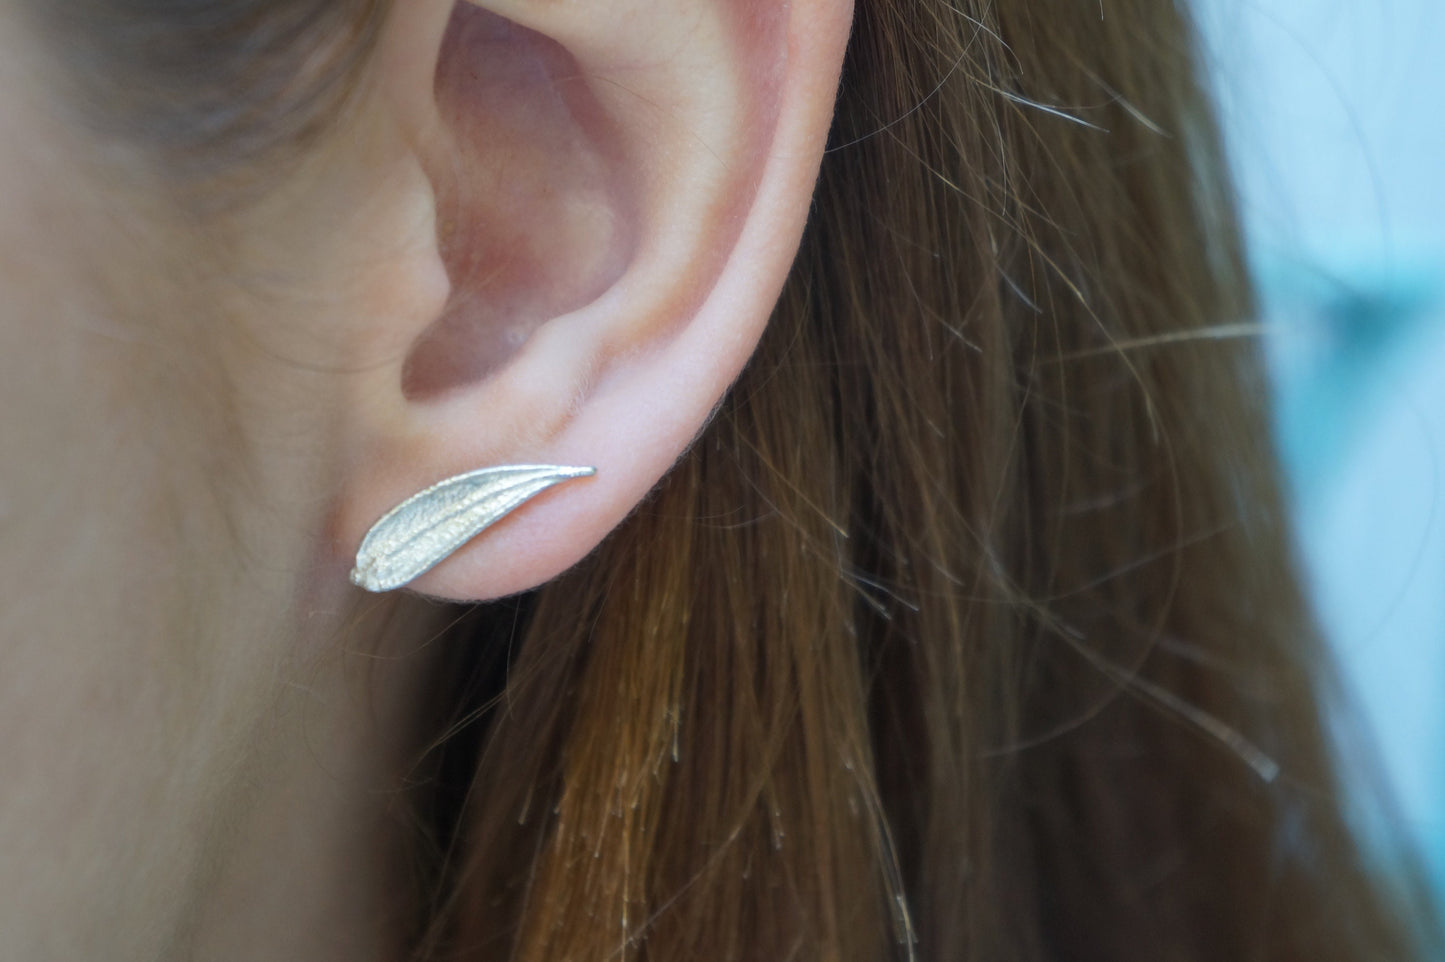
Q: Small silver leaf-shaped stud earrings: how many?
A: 1